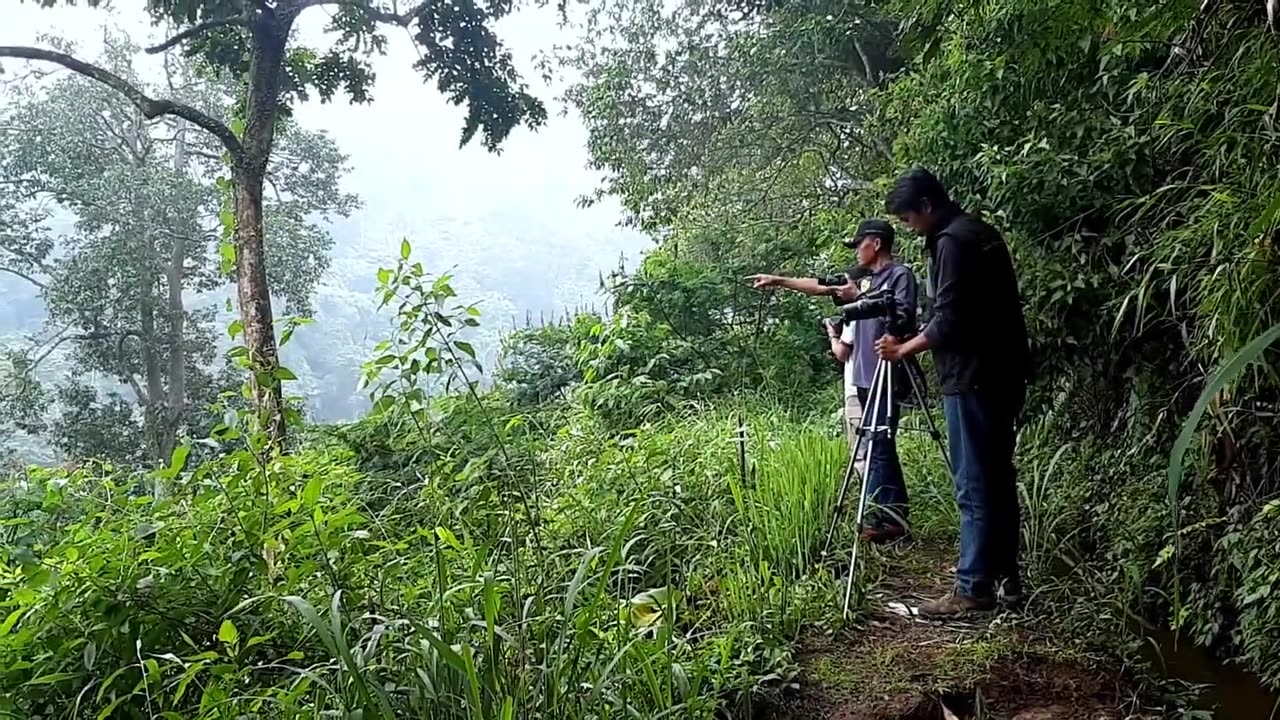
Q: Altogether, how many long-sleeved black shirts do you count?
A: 1